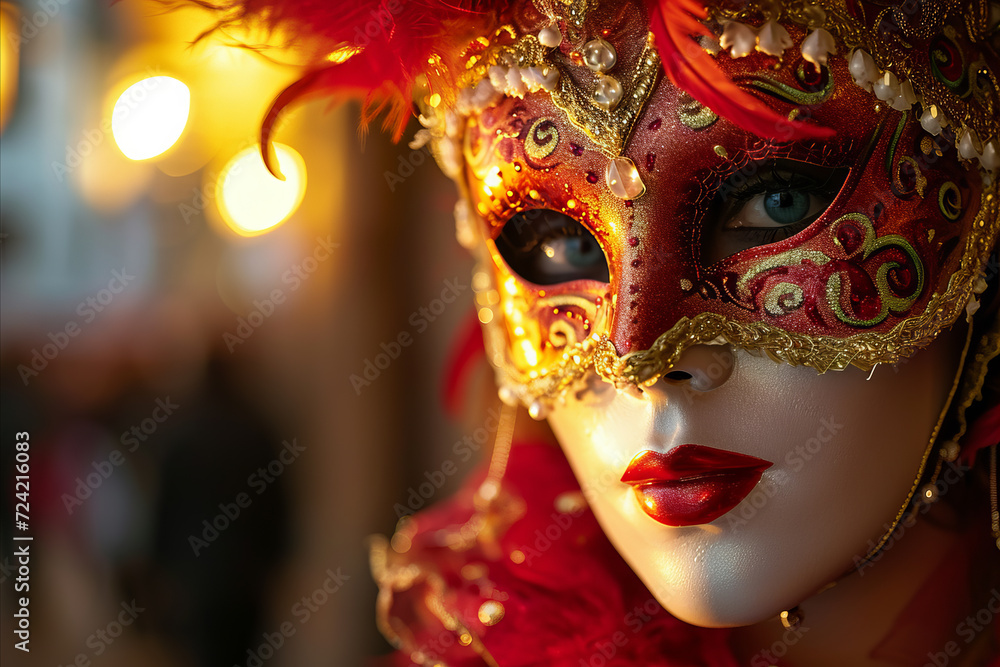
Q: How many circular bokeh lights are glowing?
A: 2